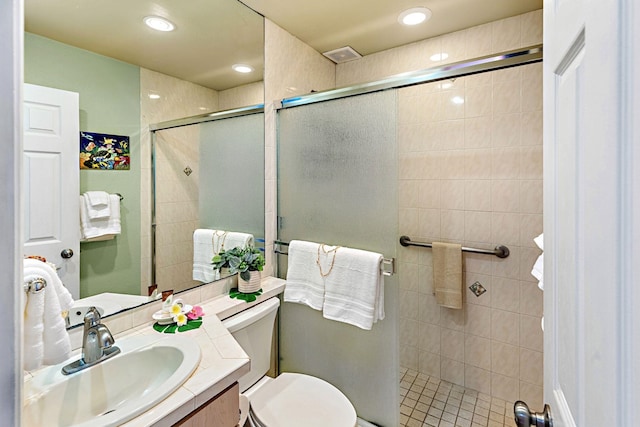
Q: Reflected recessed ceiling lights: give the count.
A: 2